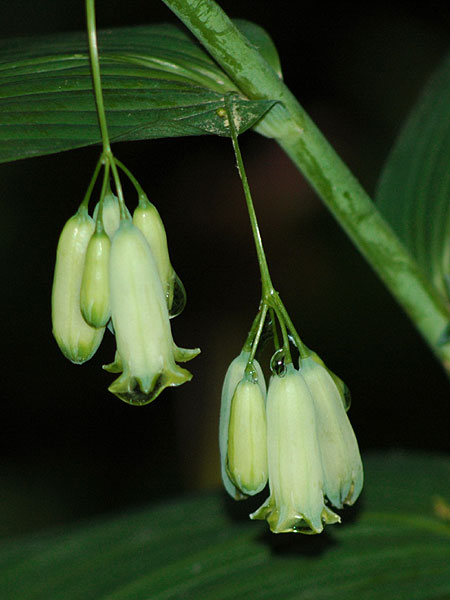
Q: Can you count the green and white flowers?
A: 9